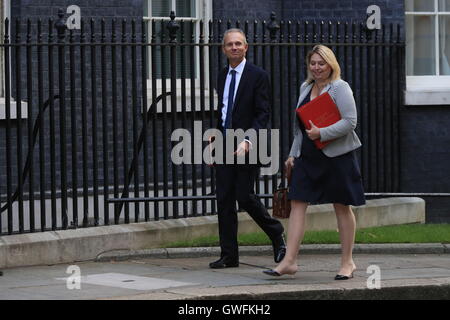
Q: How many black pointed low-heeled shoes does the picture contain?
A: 2